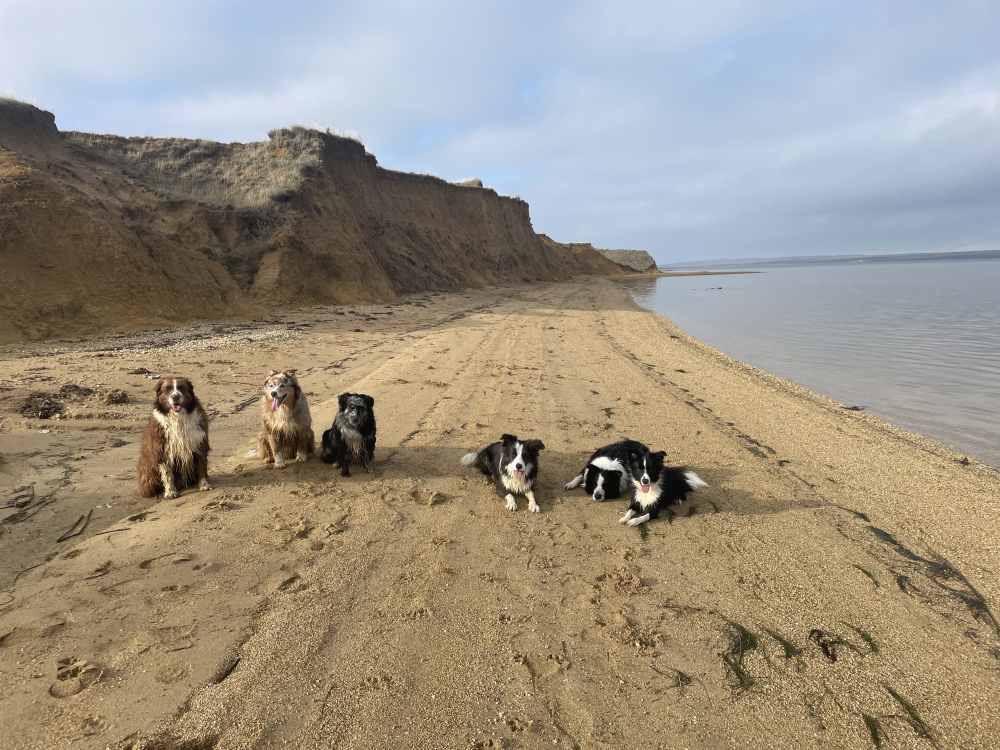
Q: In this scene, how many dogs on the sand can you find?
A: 6